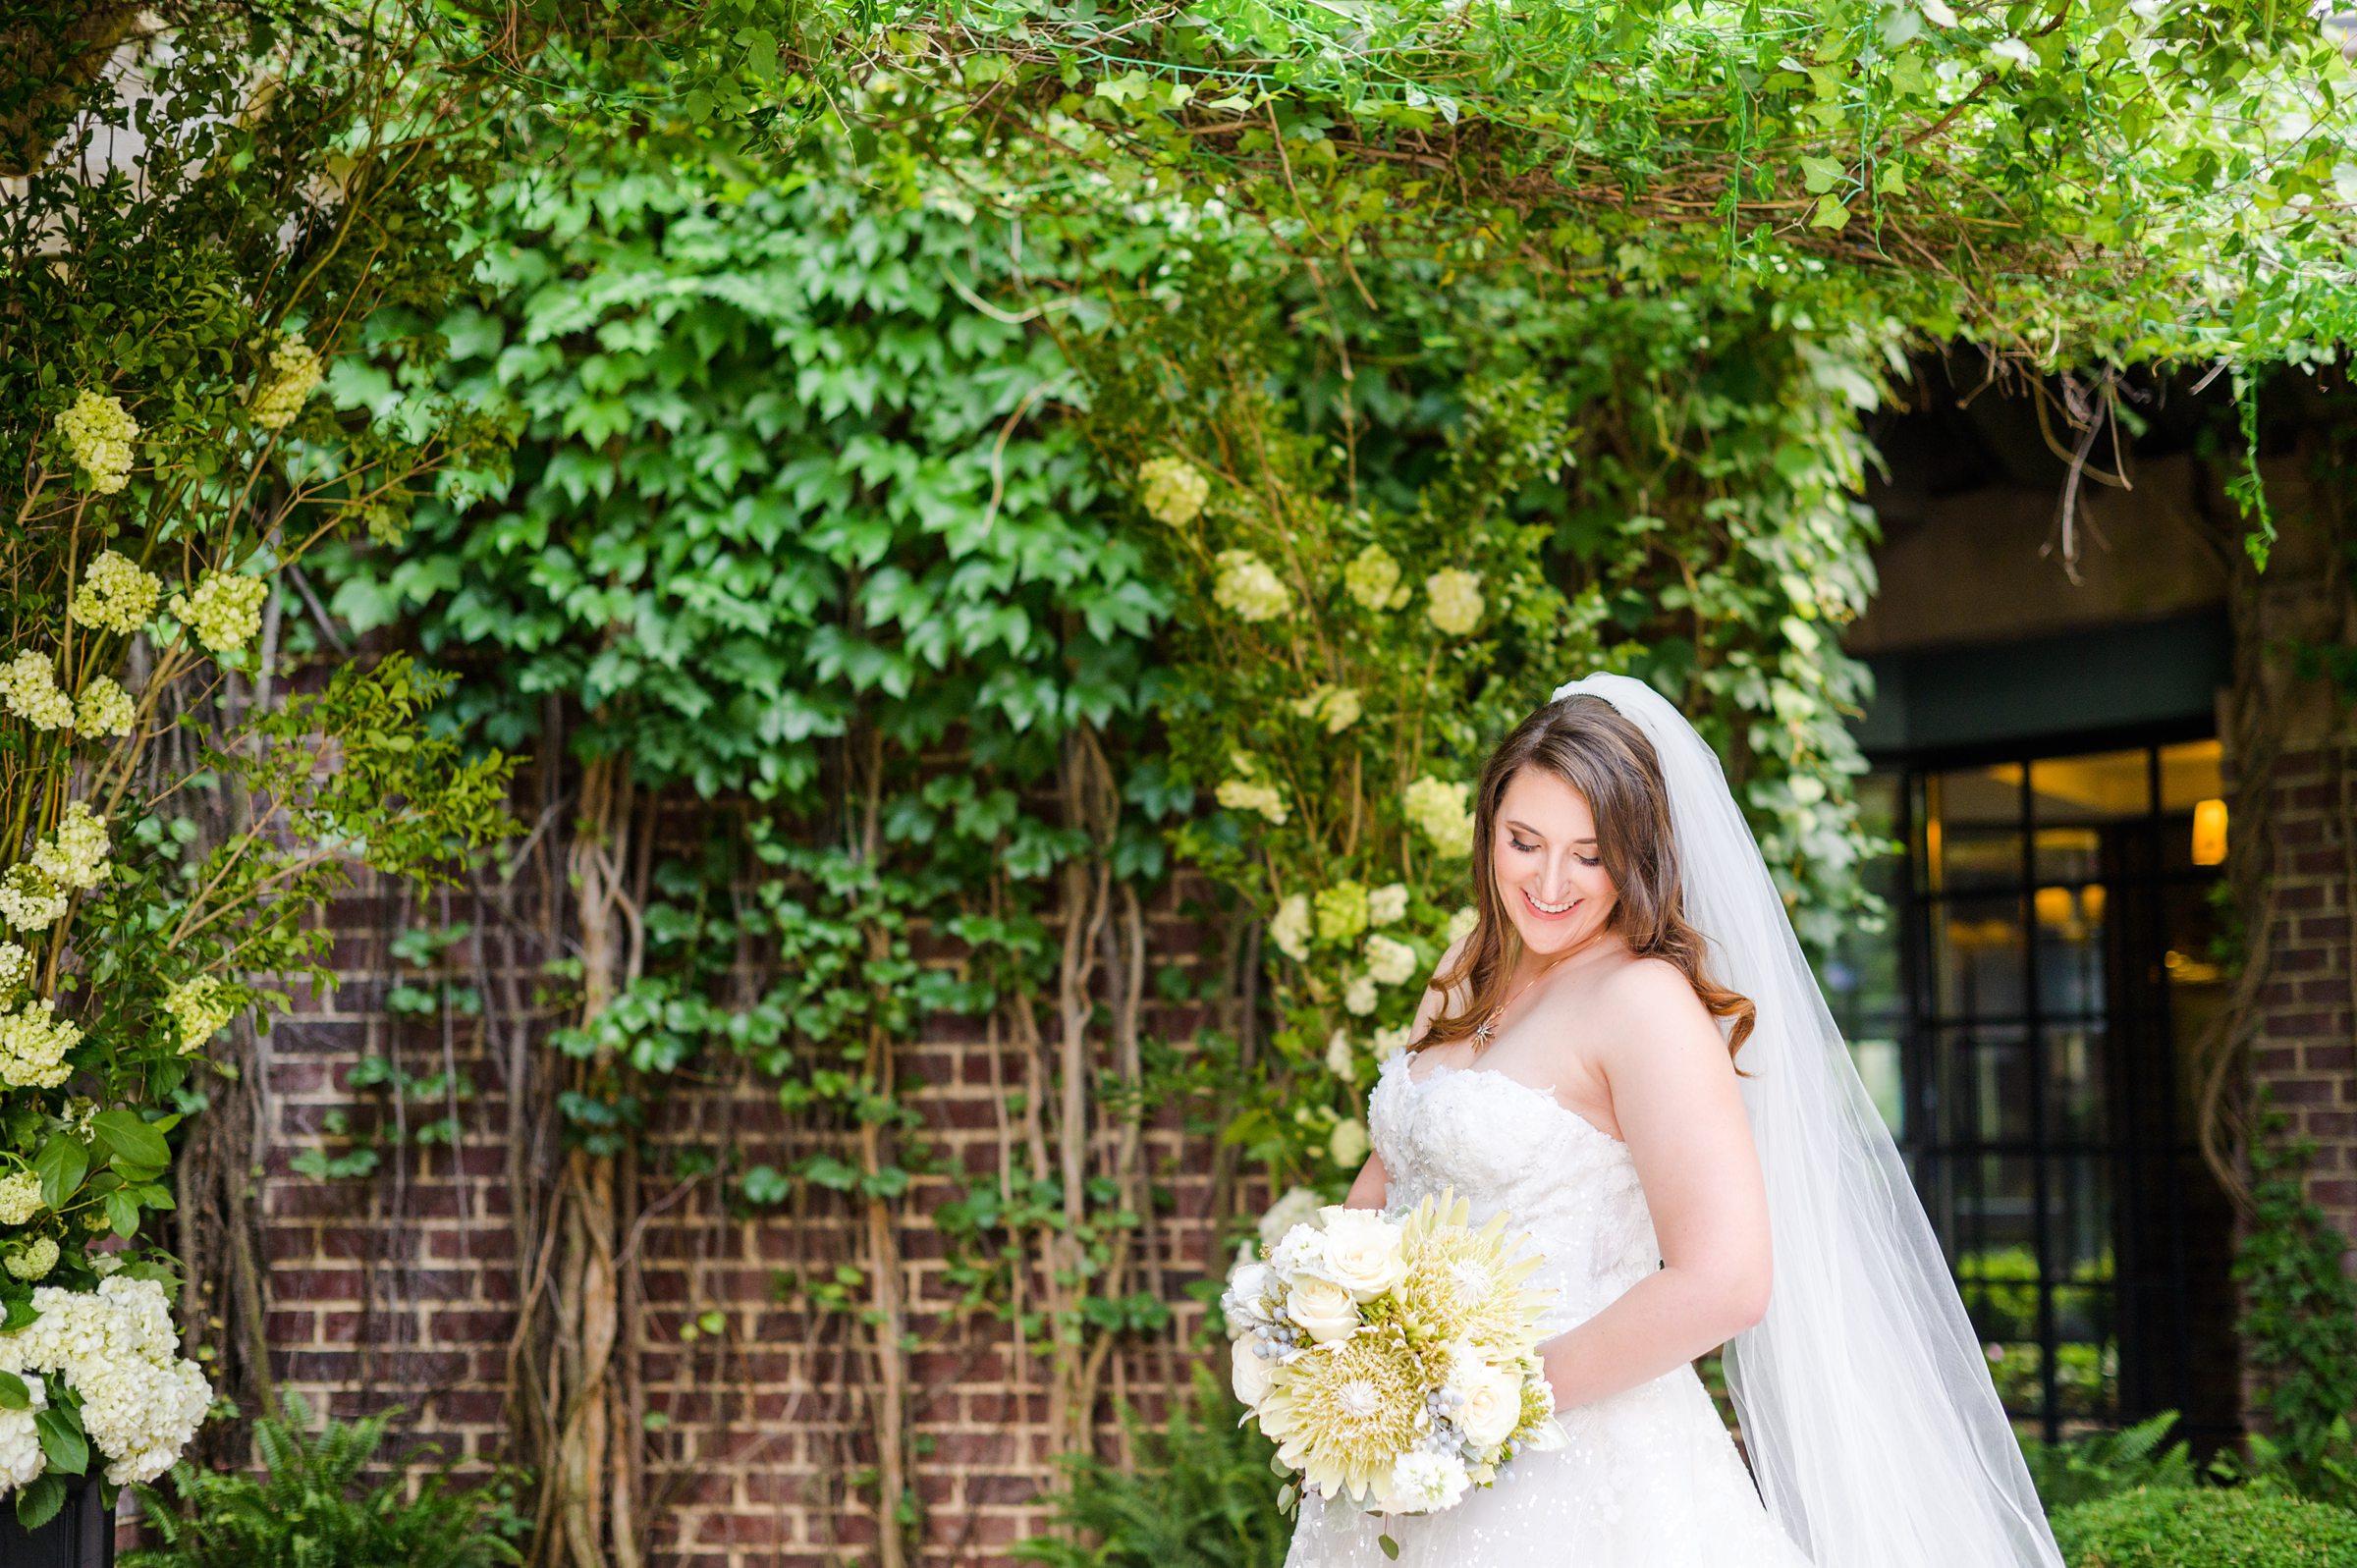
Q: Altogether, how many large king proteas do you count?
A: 2